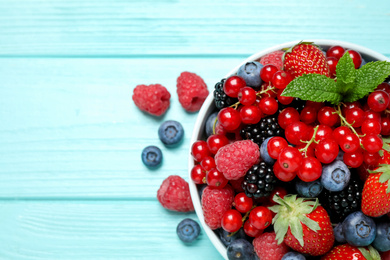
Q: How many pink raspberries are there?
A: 7